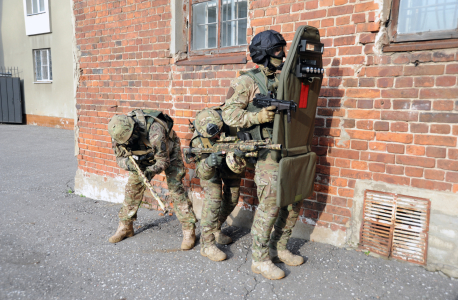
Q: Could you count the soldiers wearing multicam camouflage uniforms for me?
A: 3